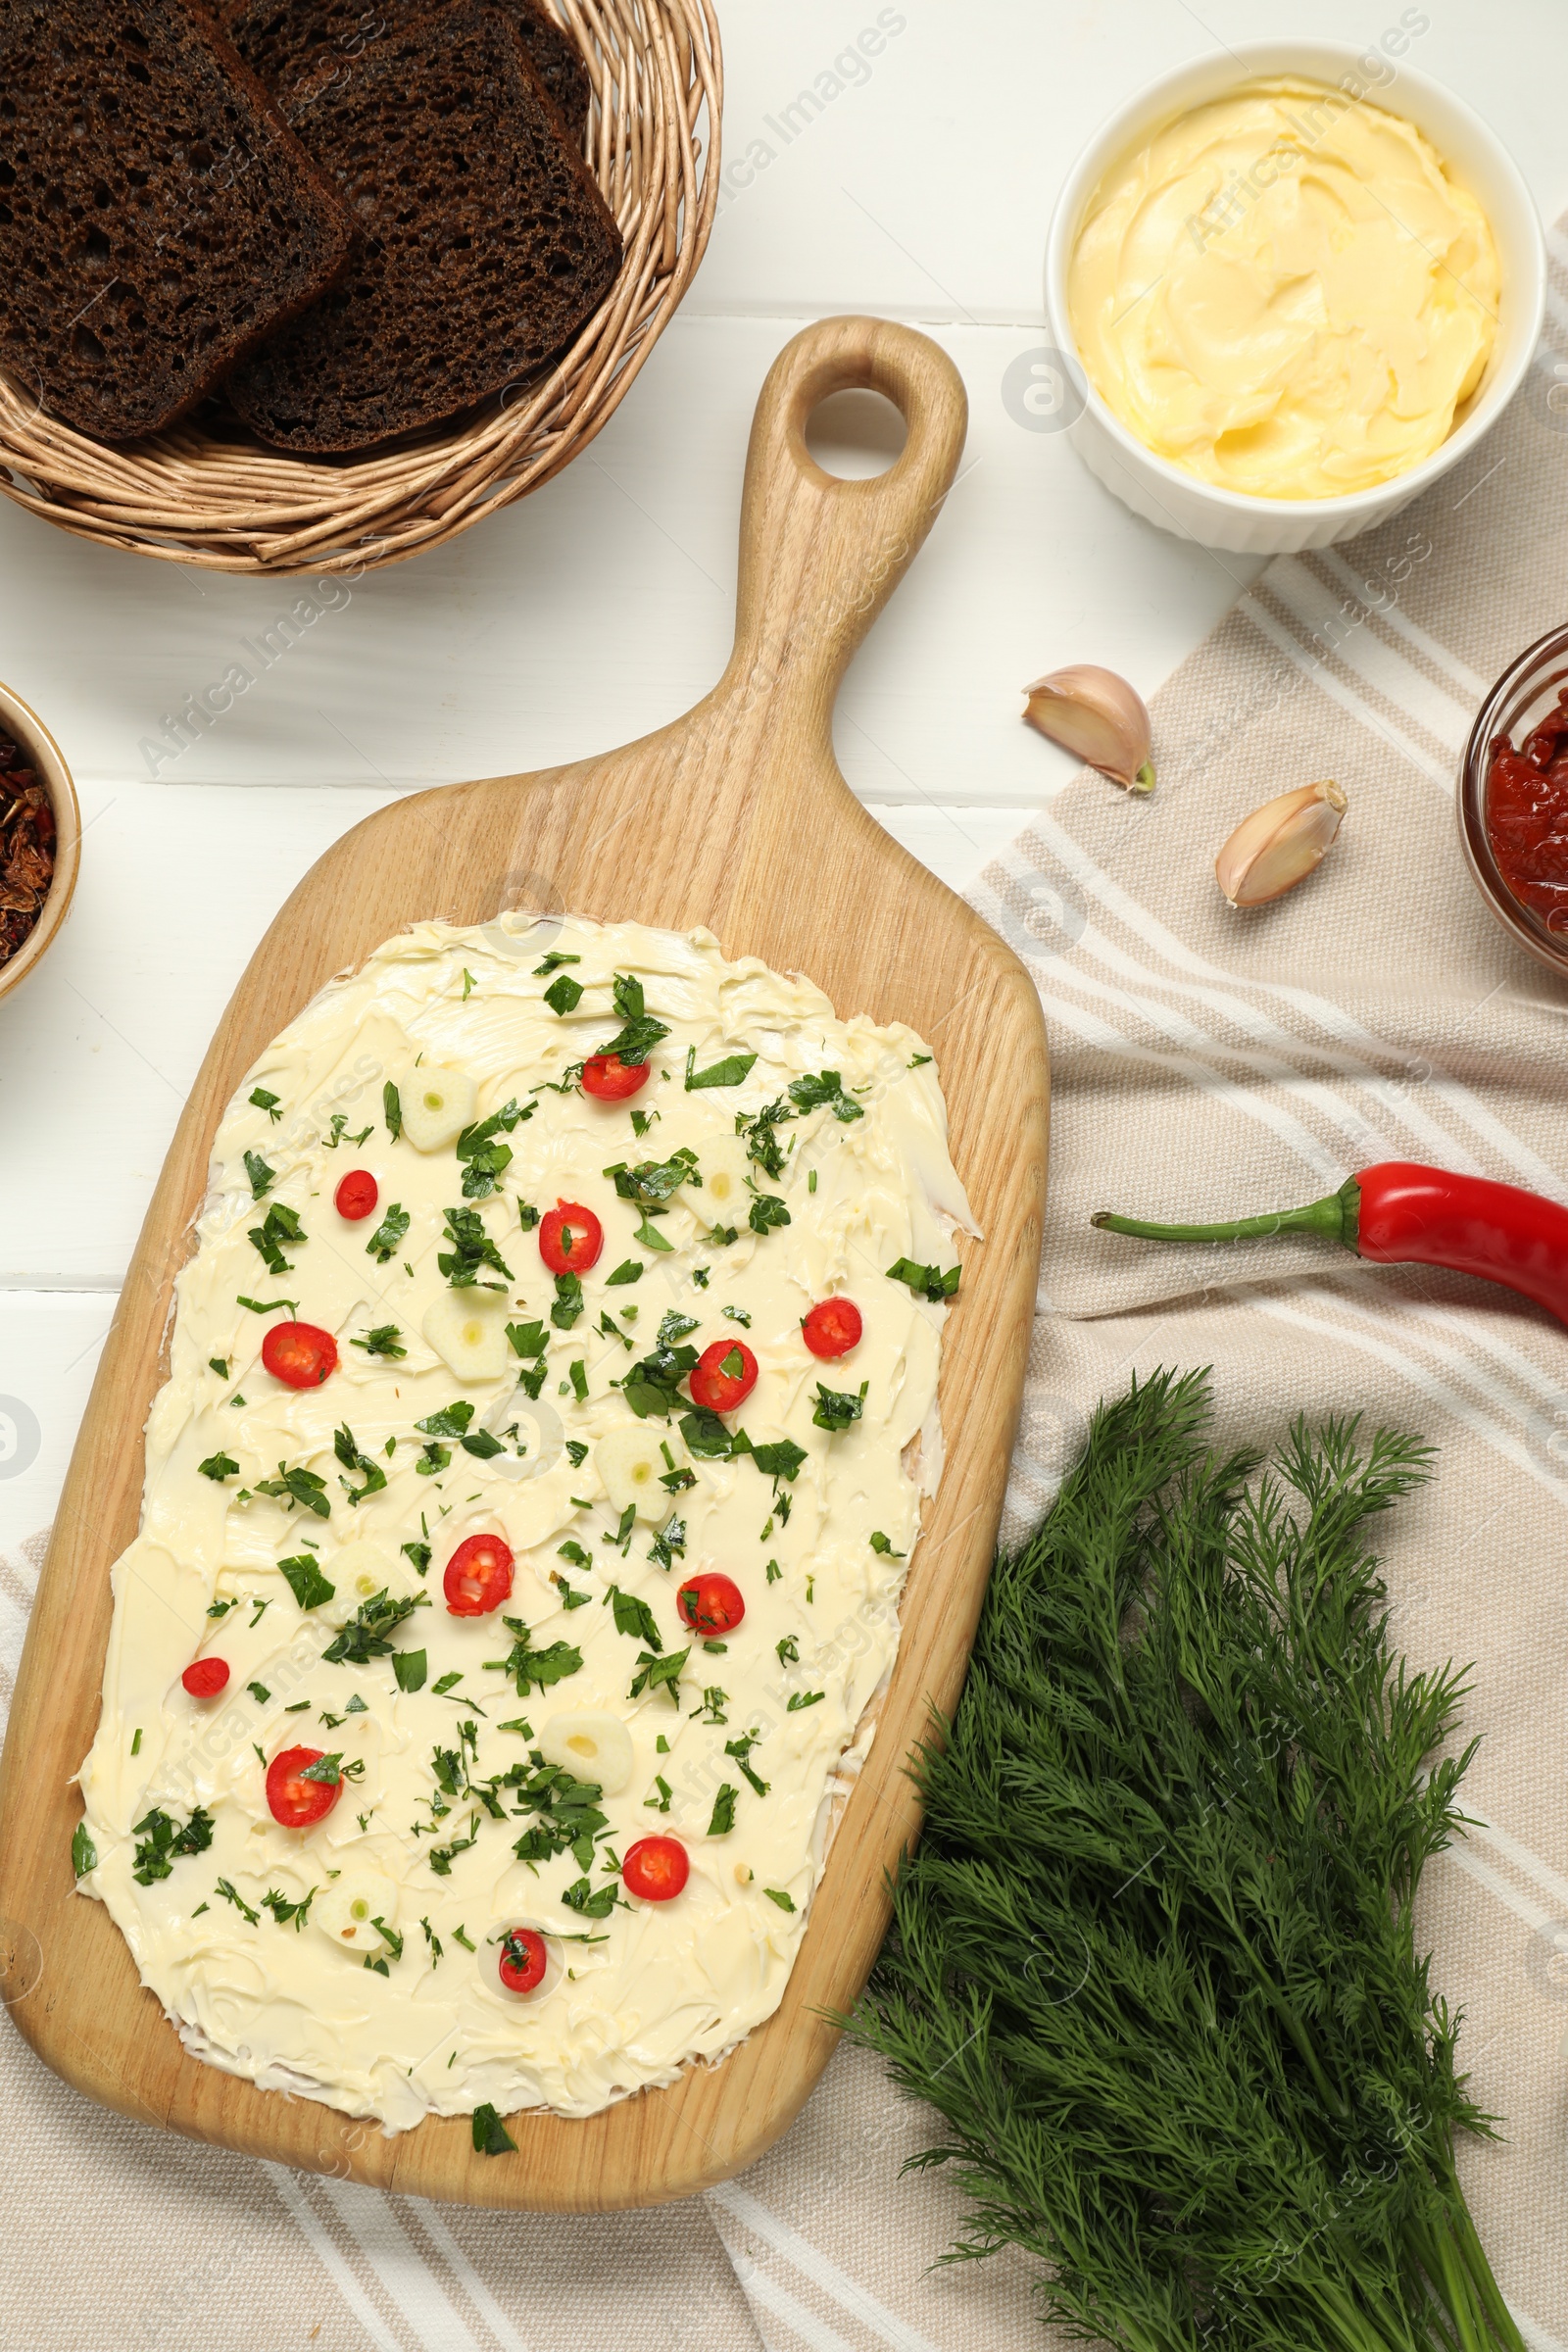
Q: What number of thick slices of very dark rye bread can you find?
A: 3